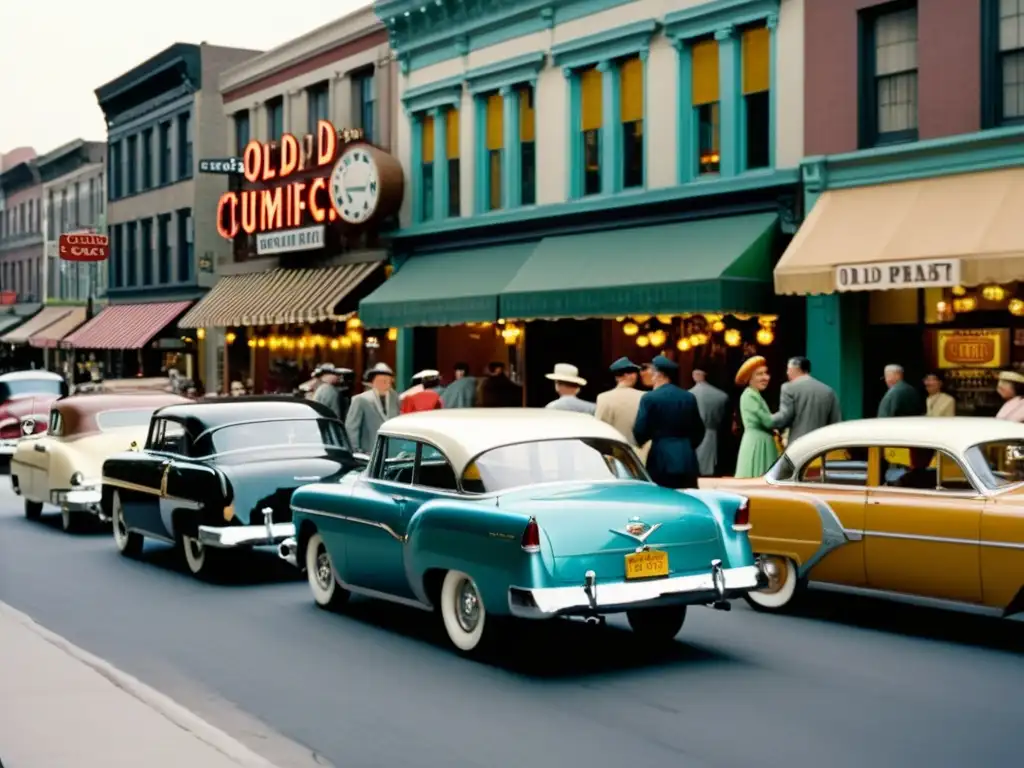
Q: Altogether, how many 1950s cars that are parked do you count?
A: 5